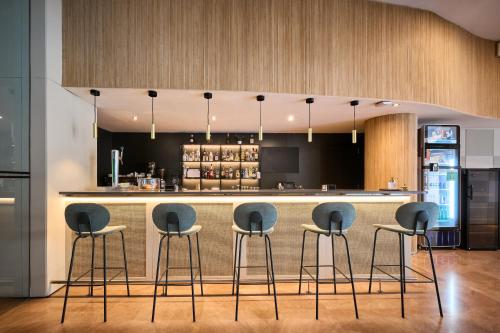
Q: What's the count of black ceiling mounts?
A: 6